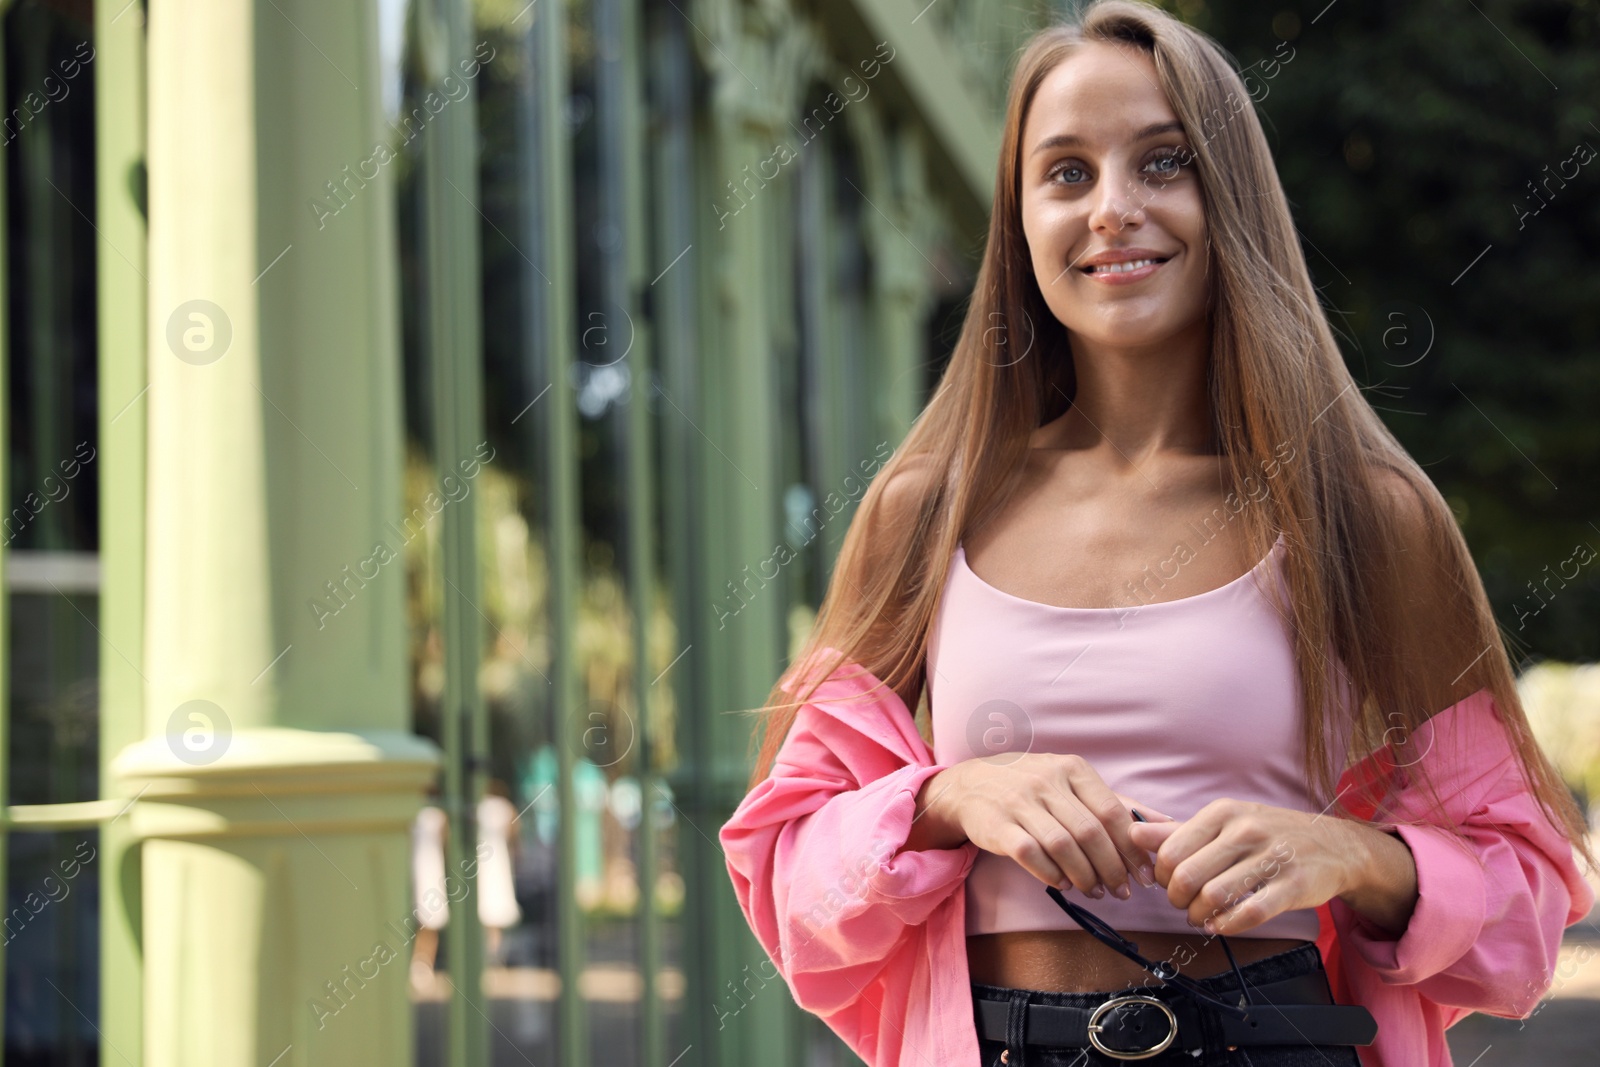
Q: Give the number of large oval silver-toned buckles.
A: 1